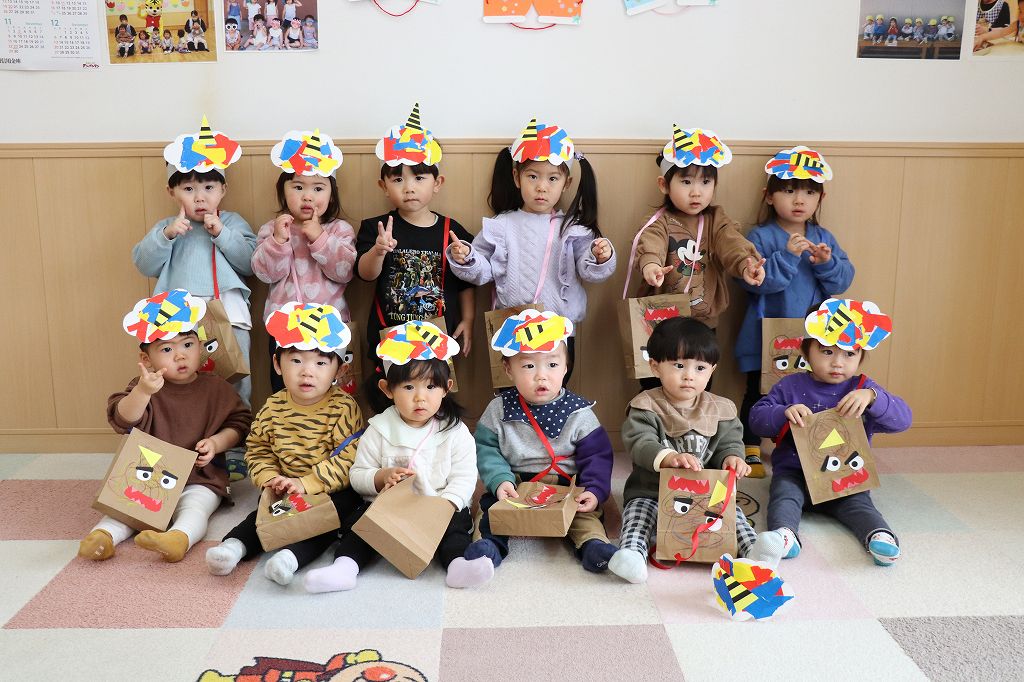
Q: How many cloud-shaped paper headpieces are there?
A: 12